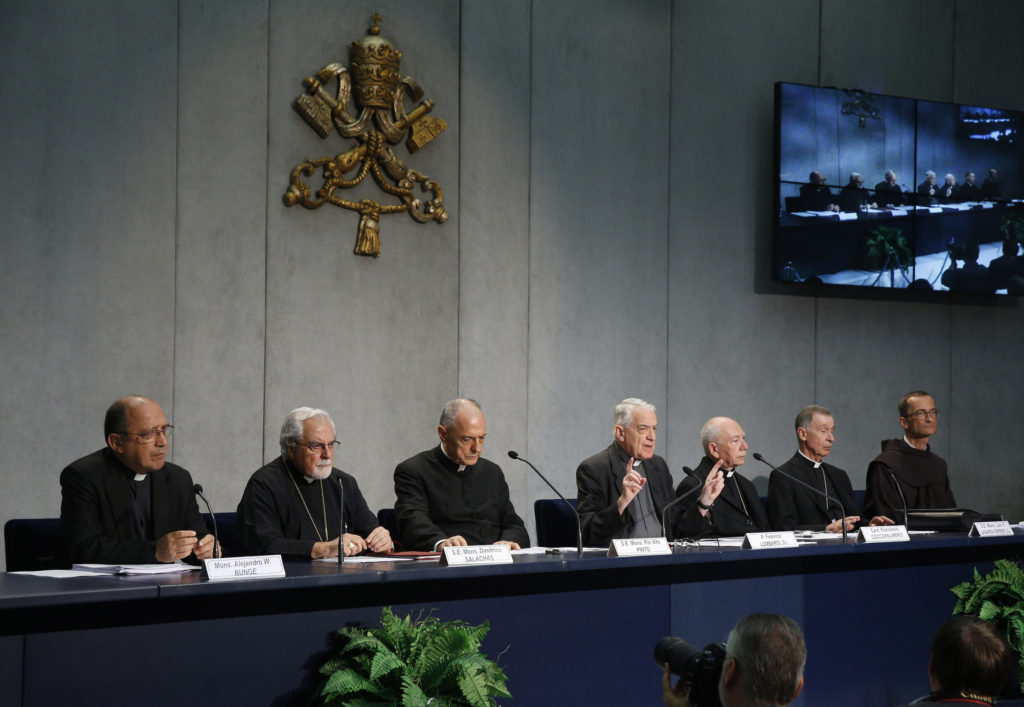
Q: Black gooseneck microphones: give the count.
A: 6